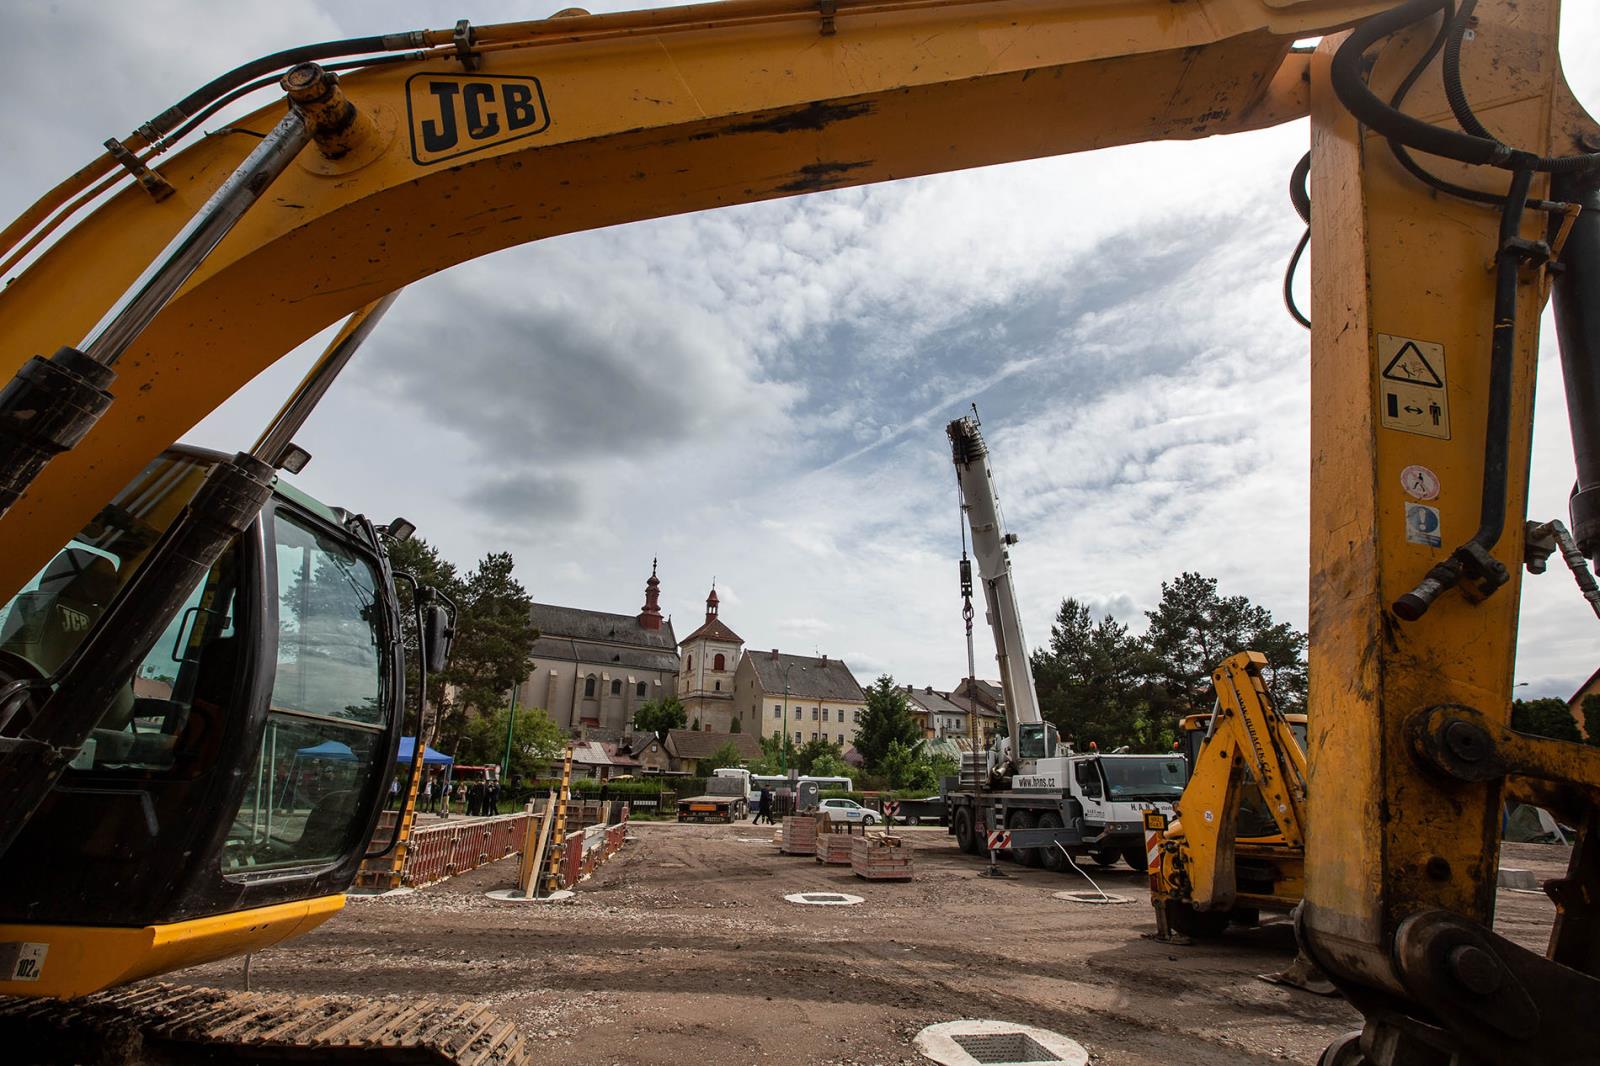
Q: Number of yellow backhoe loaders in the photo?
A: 1